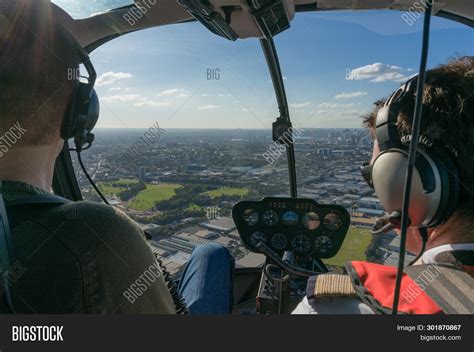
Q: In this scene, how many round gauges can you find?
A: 9